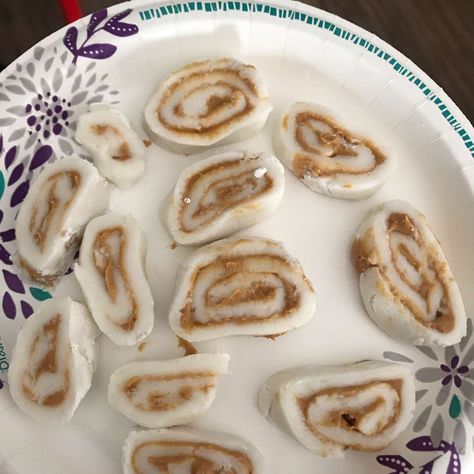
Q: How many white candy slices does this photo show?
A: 12